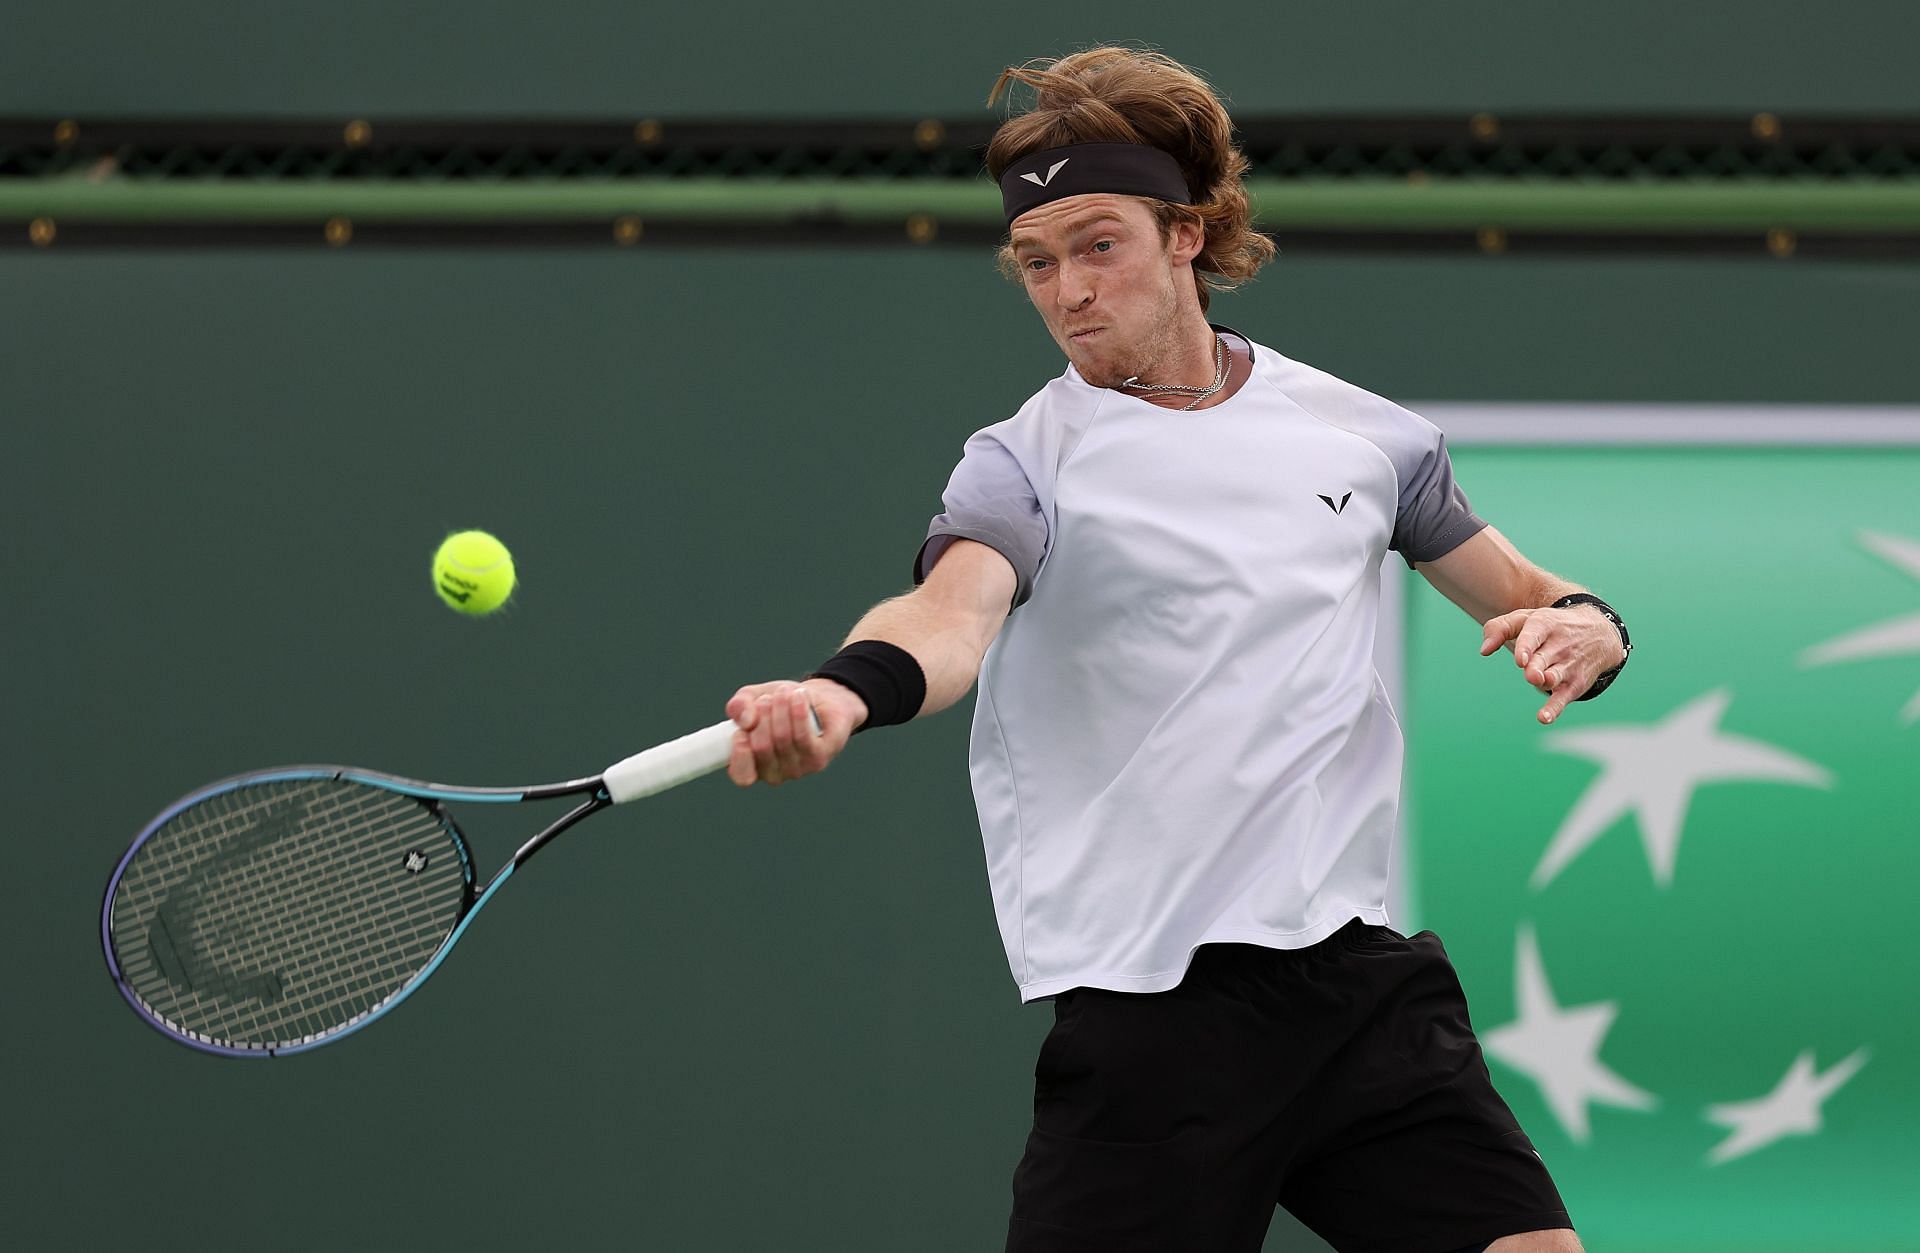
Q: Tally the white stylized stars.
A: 4